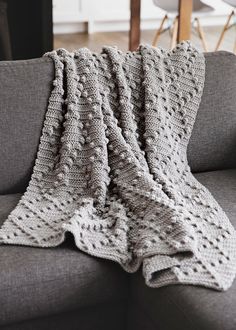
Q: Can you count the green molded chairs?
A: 0